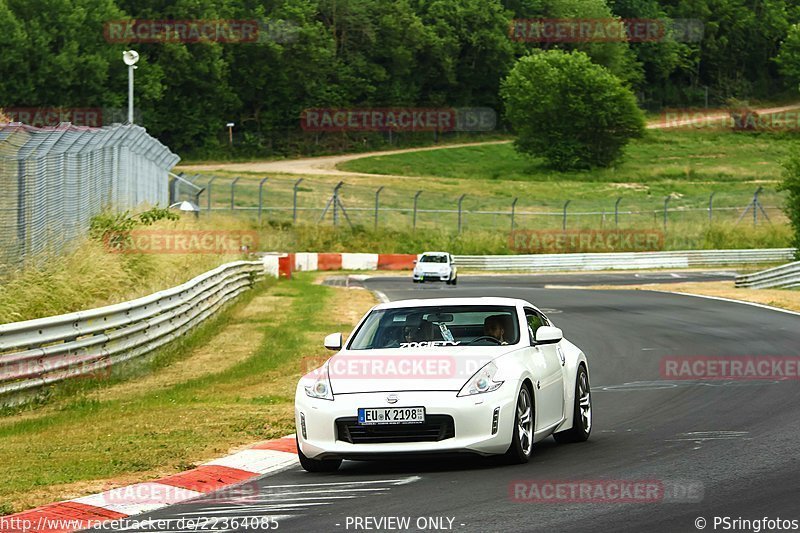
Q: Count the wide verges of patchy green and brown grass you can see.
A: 1